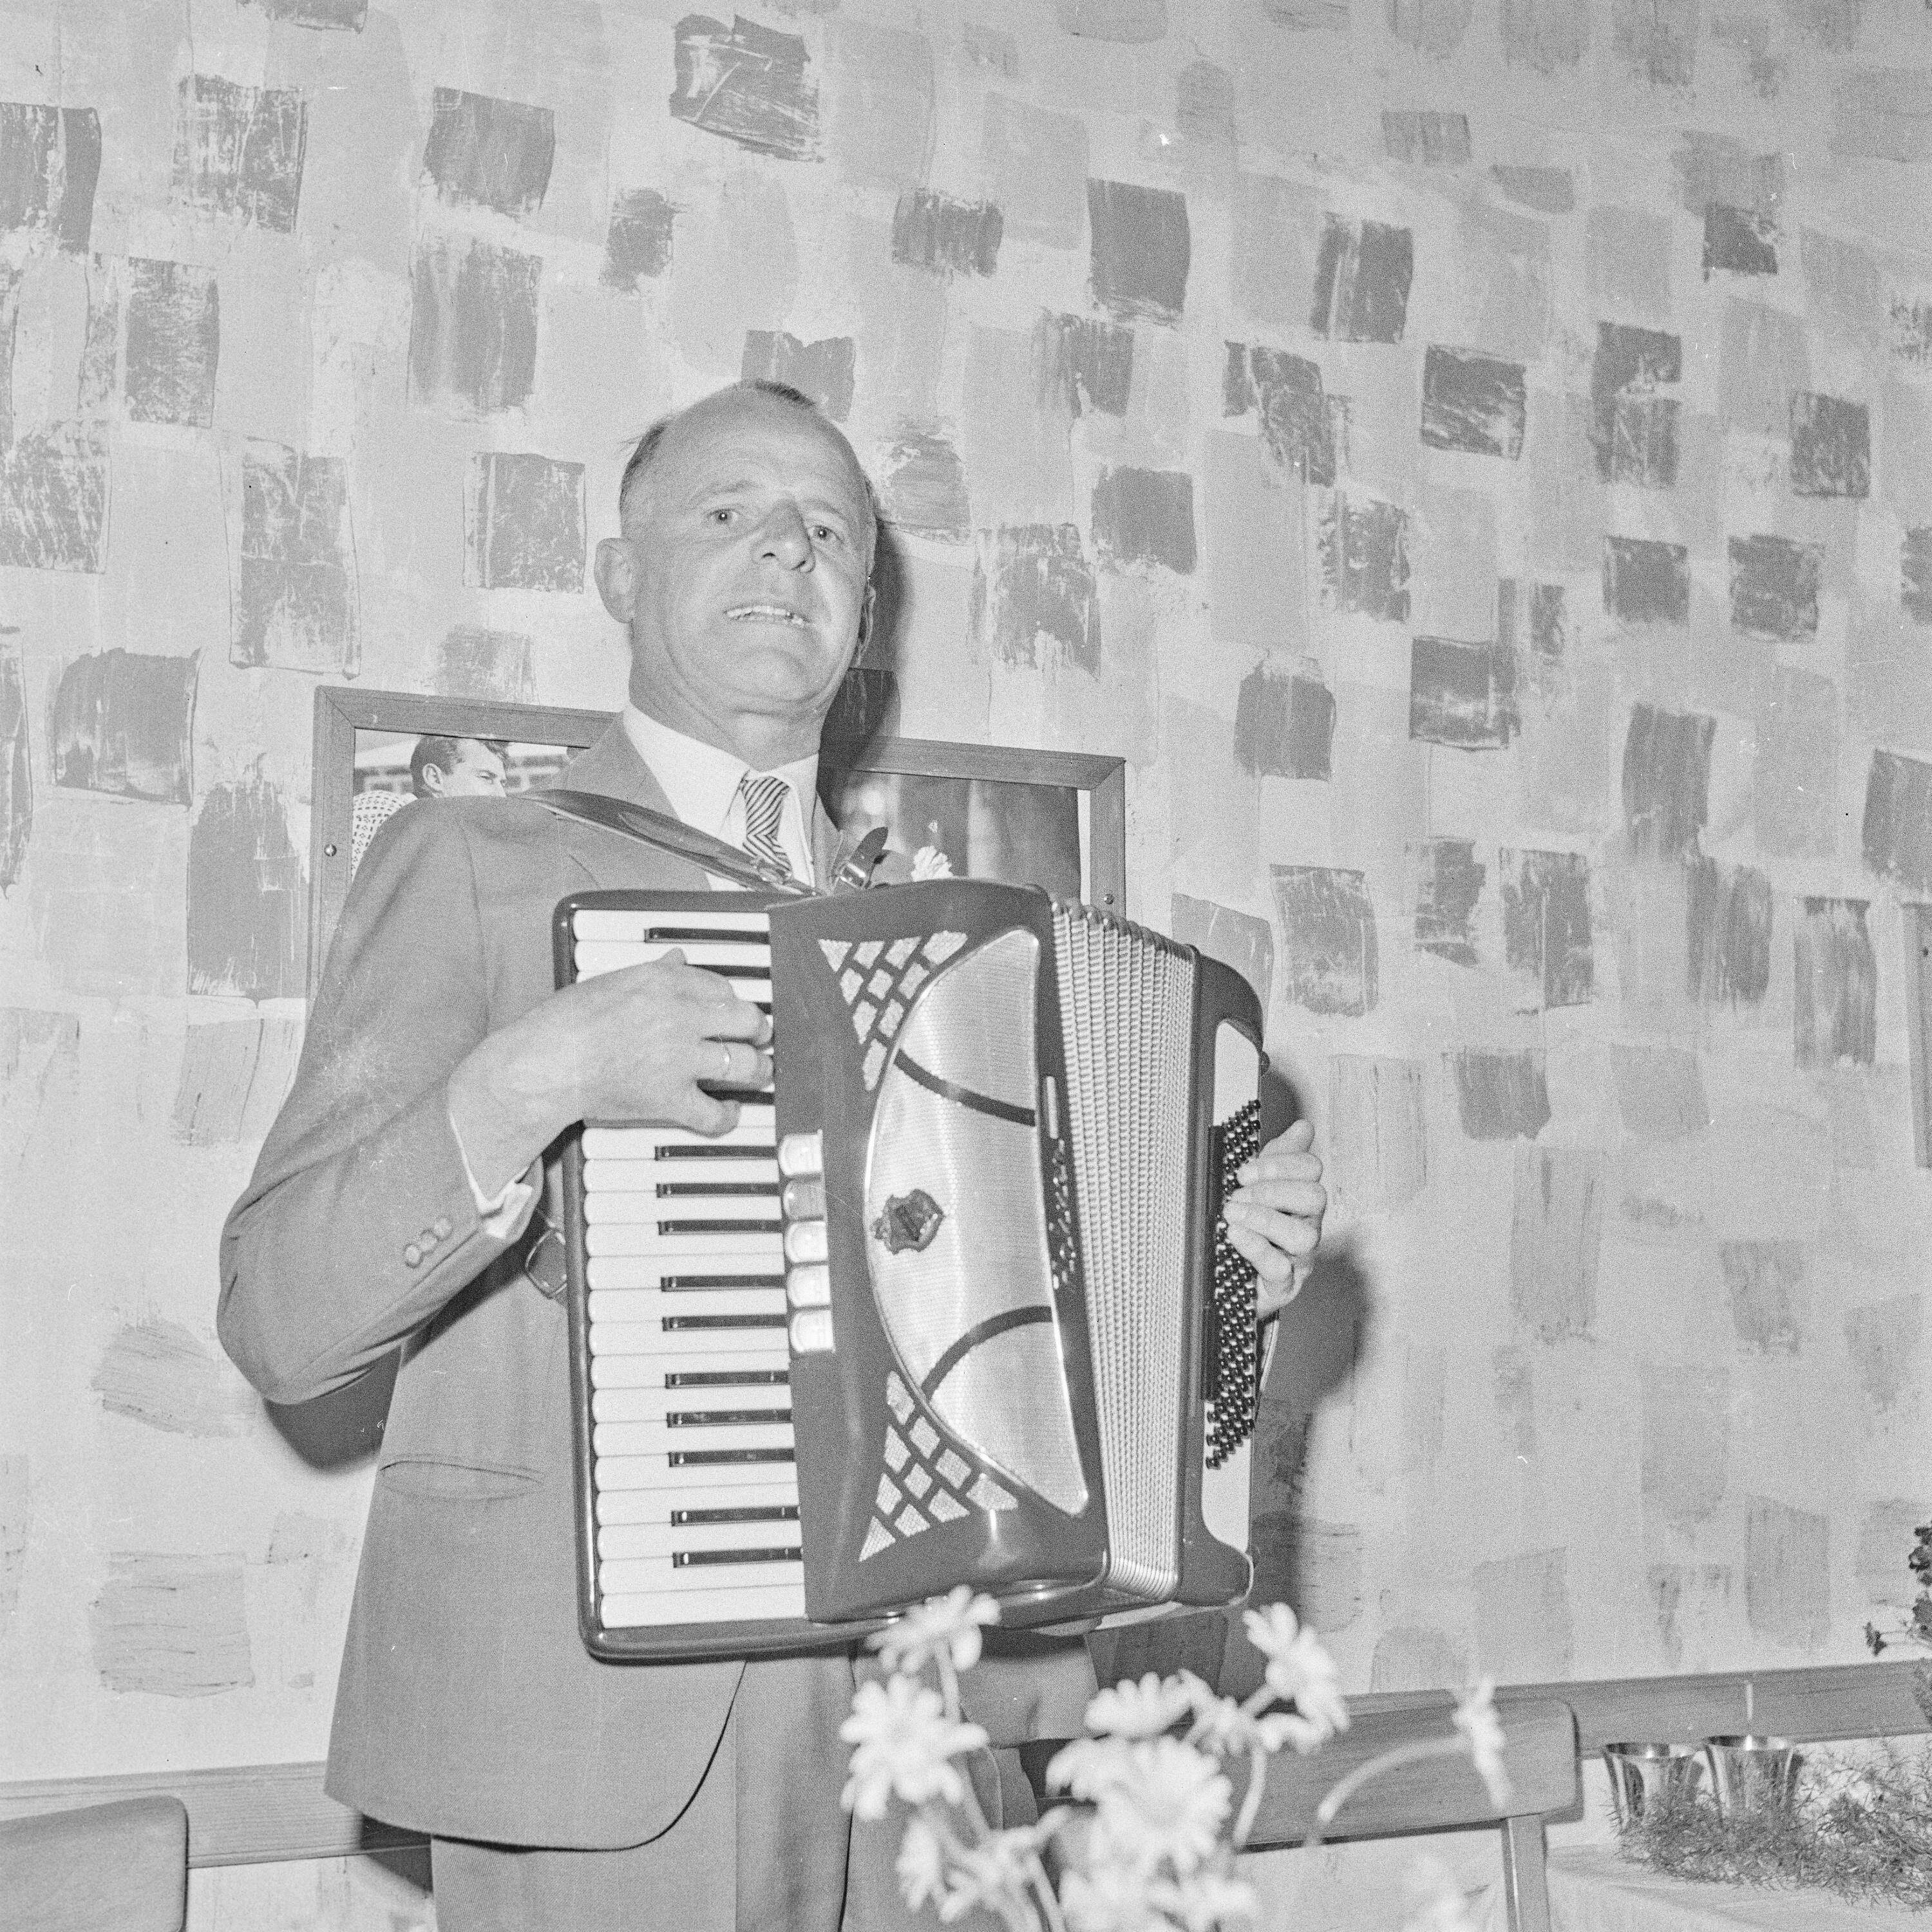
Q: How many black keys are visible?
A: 14